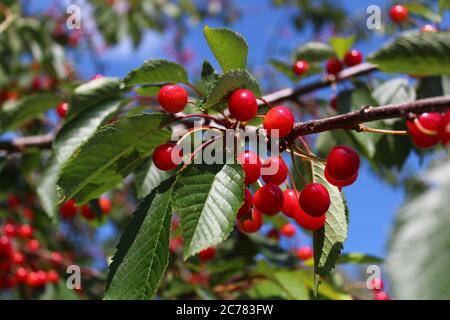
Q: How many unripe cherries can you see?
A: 0